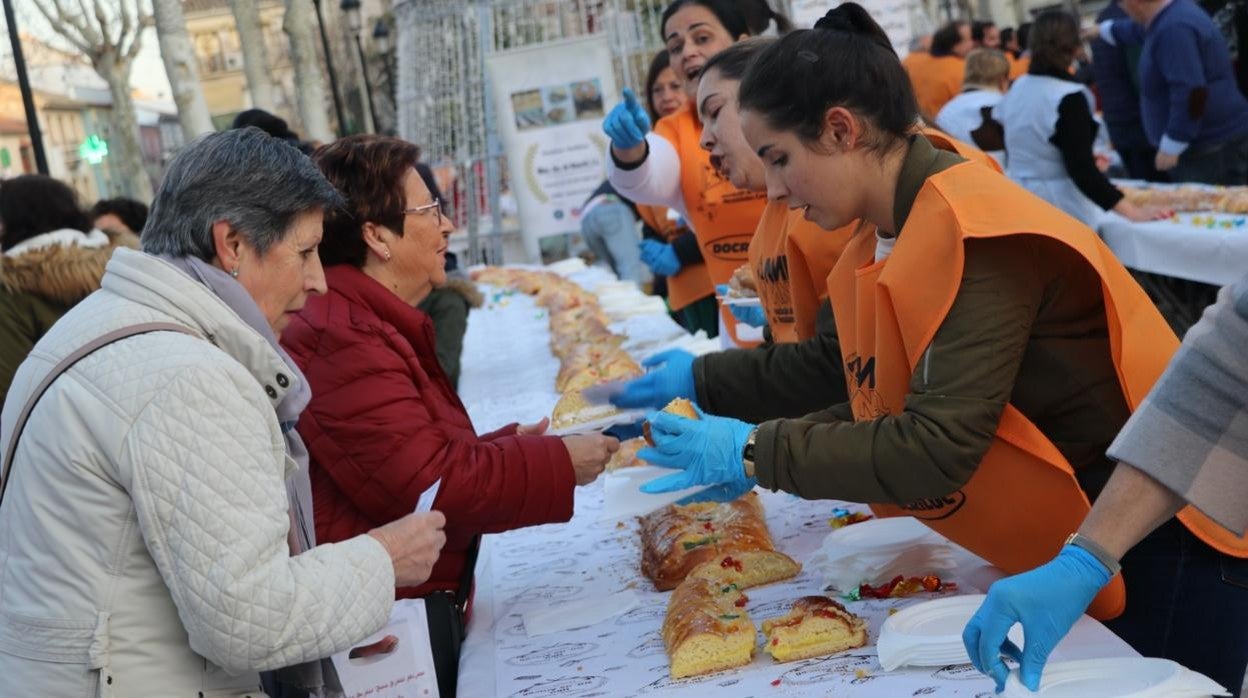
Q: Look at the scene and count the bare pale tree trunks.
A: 4